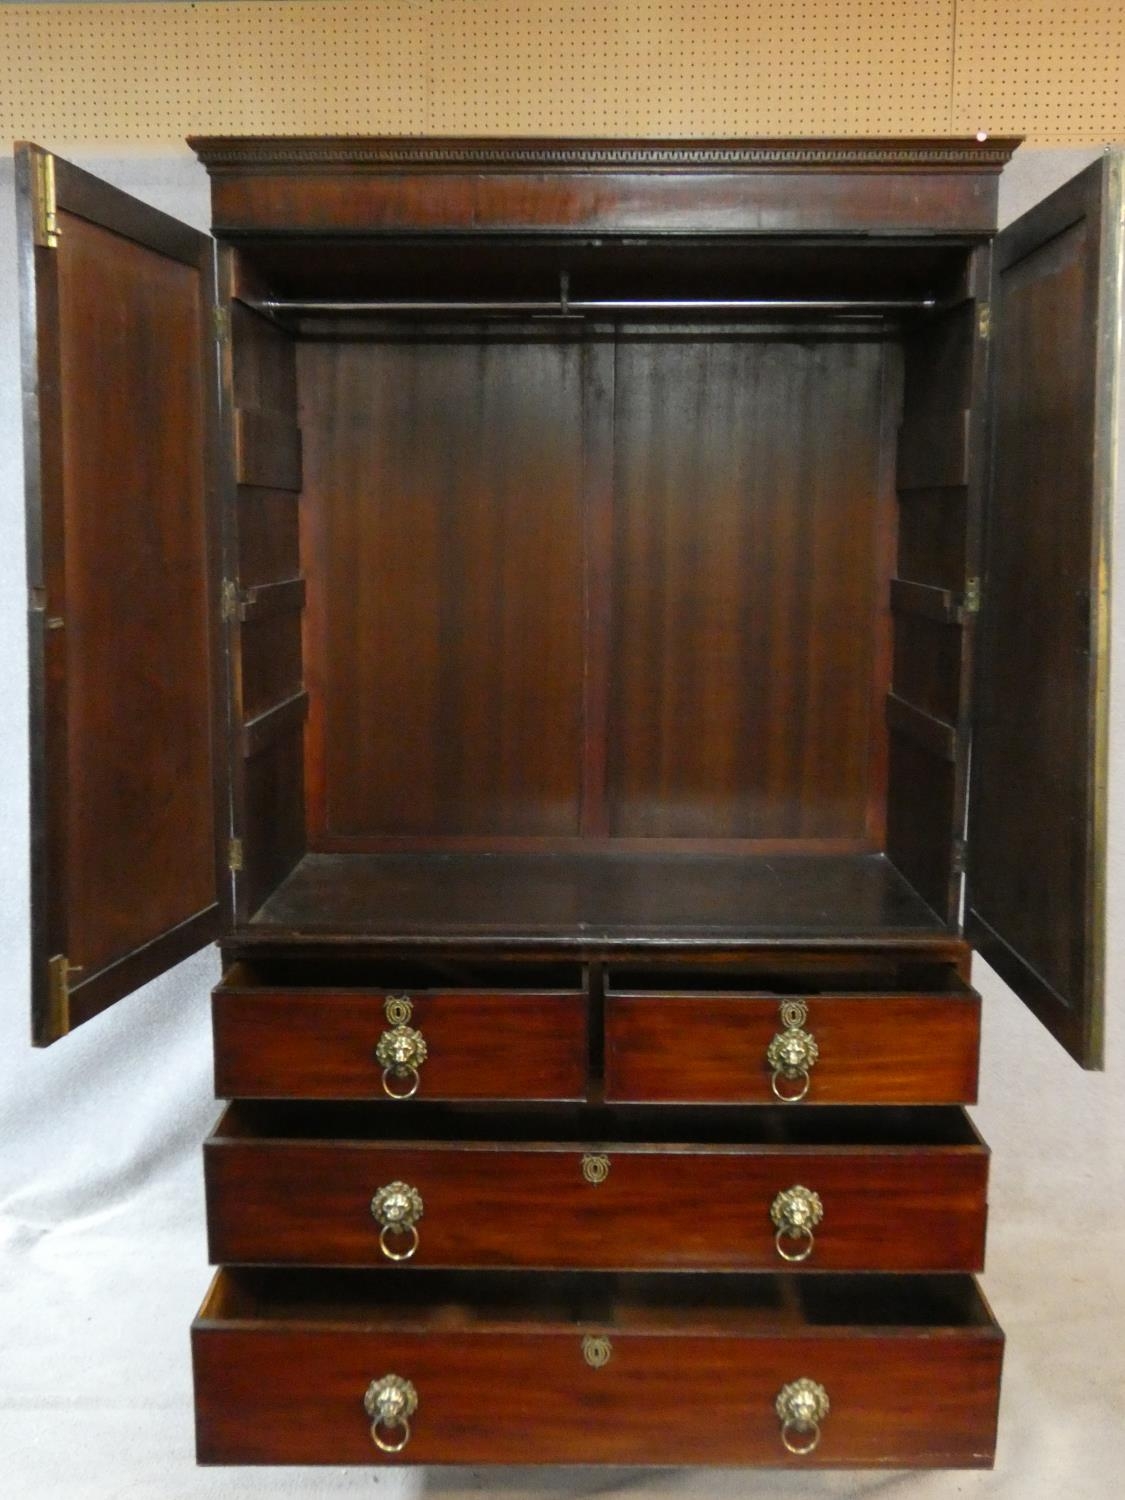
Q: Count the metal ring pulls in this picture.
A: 6